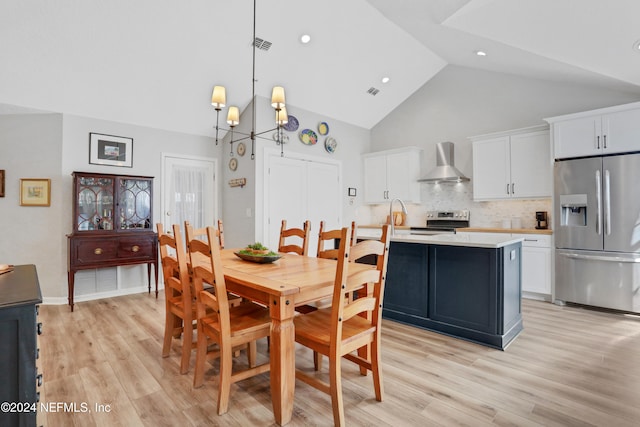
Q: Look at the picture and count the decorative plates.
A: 7